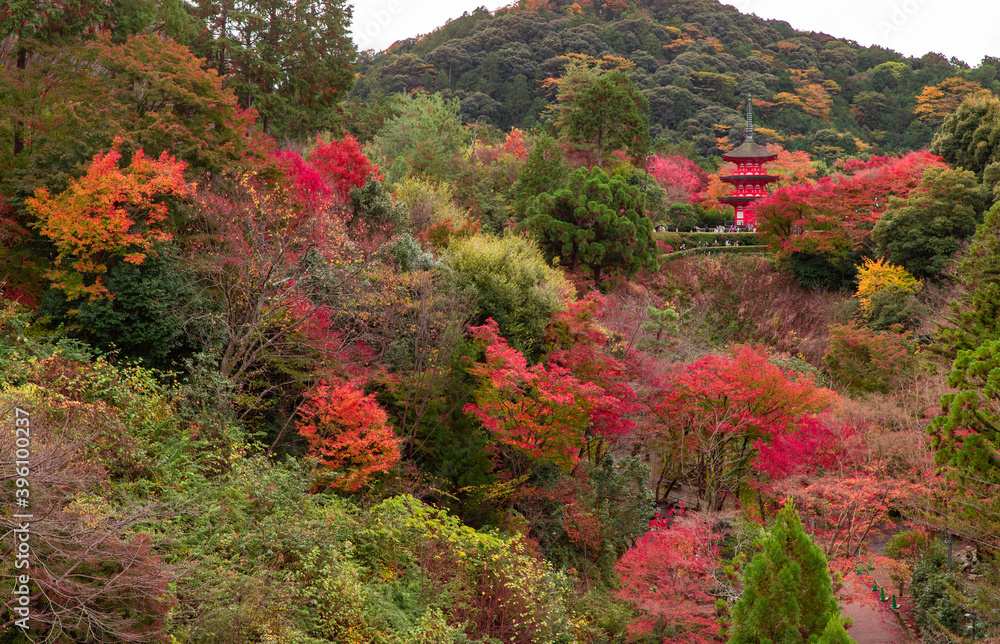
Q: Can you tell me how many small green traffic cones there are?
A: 5